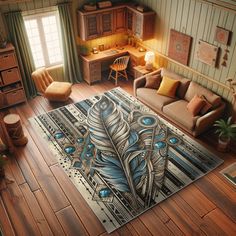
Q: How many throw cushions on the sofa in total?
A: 4